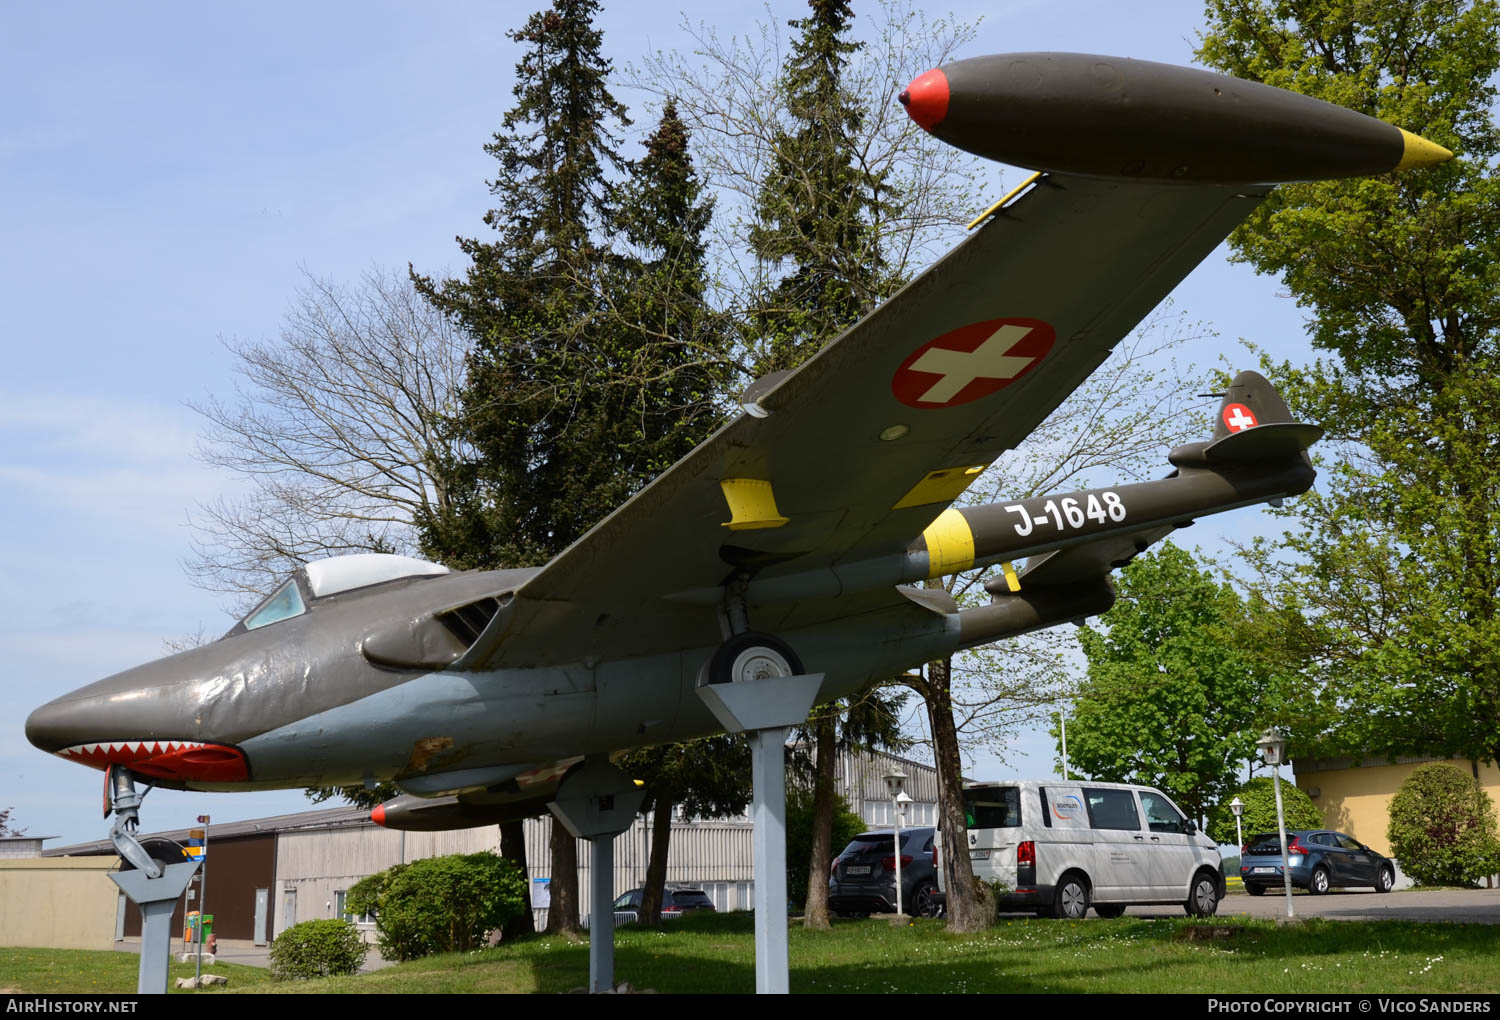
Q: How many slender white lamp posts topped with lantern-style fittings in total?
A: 4